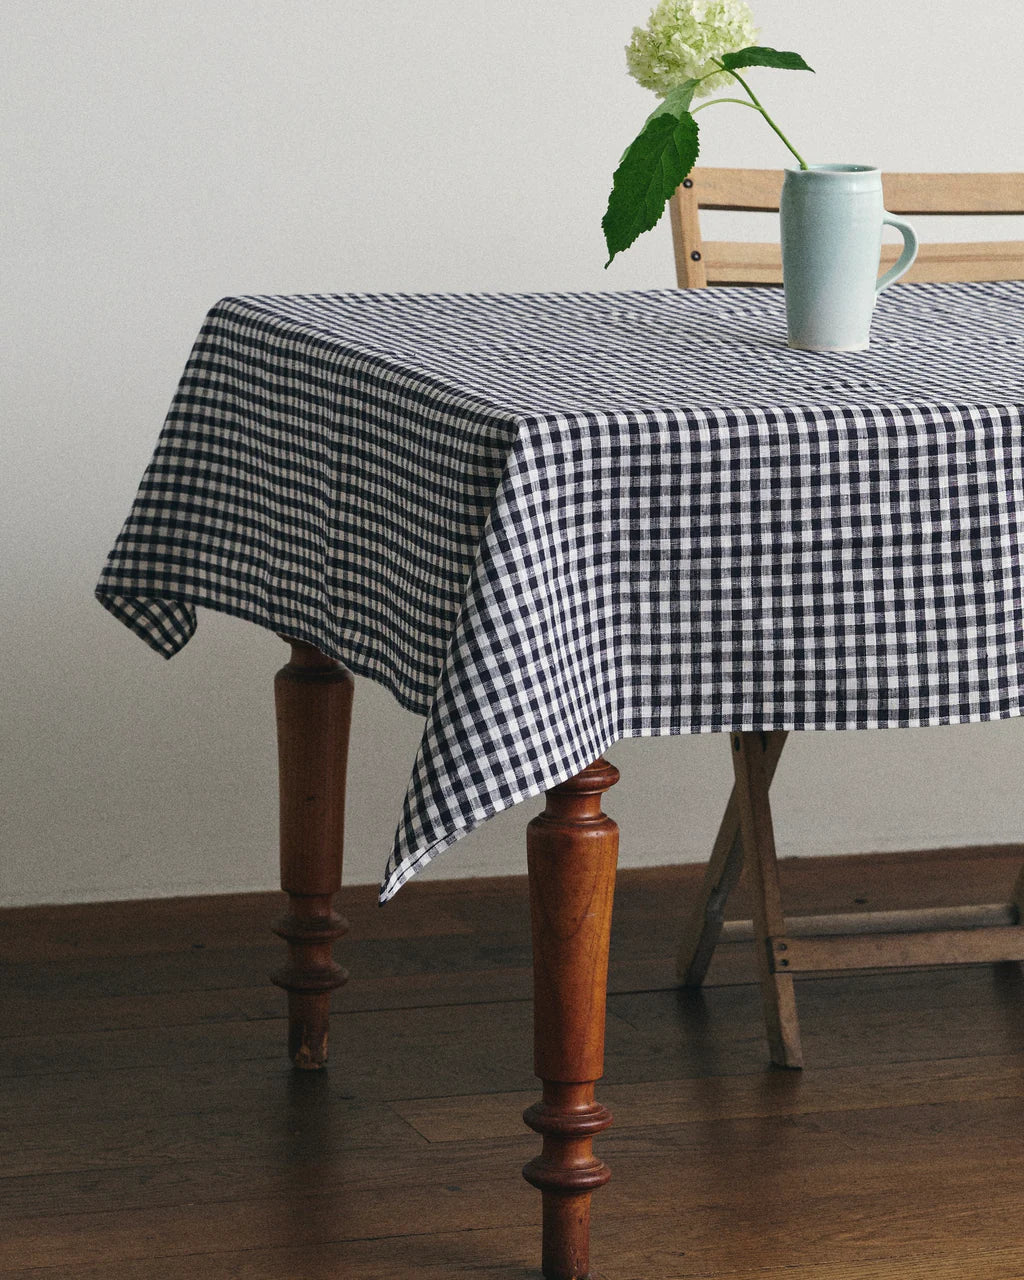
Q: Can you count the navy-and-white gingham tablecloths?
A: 1